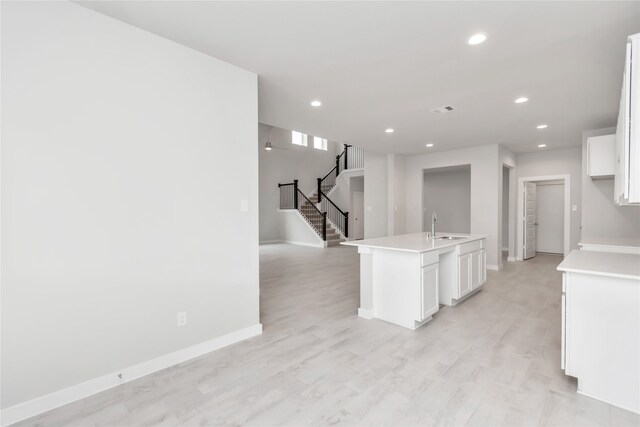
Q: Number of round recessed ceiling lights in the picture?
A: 7